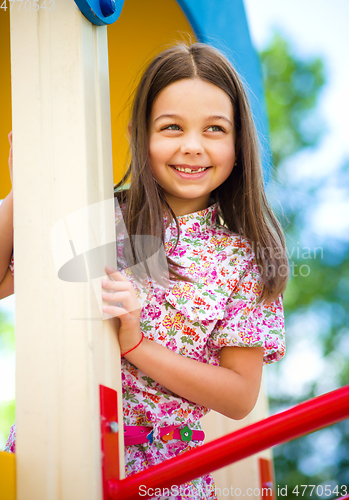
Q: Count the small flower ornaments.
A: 3